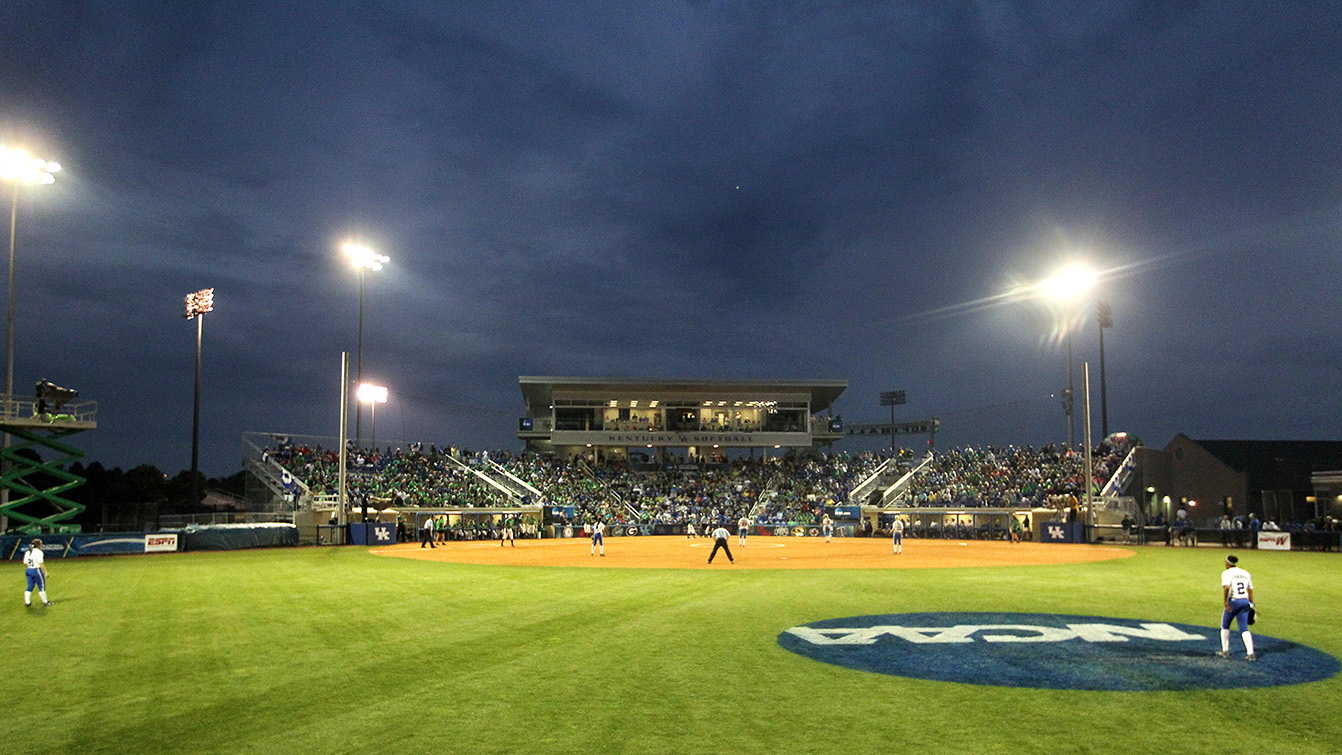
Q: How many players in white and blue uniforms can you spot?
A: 6